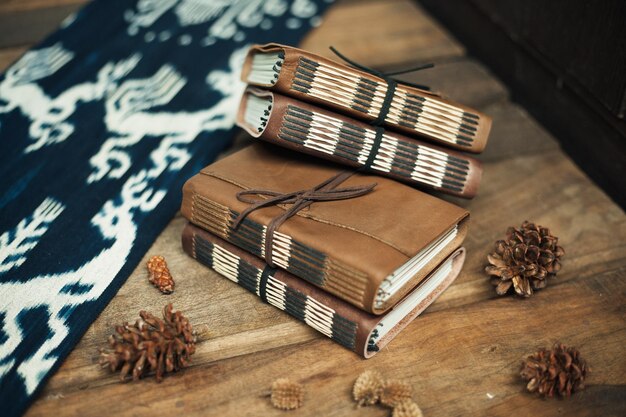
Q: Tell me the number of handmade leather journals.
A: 4